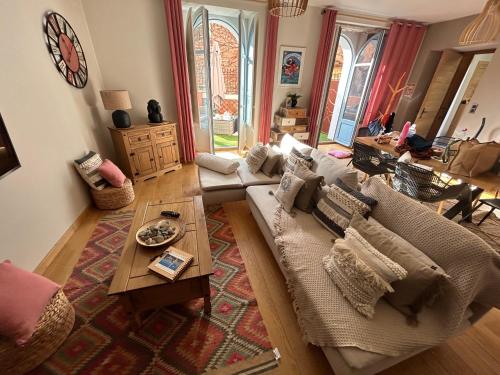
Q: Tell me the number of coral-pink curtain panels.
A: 4